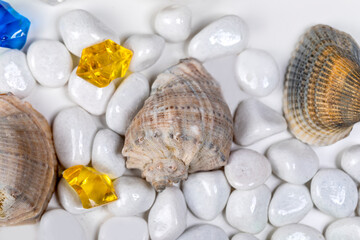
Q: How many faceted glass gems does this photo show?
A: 3